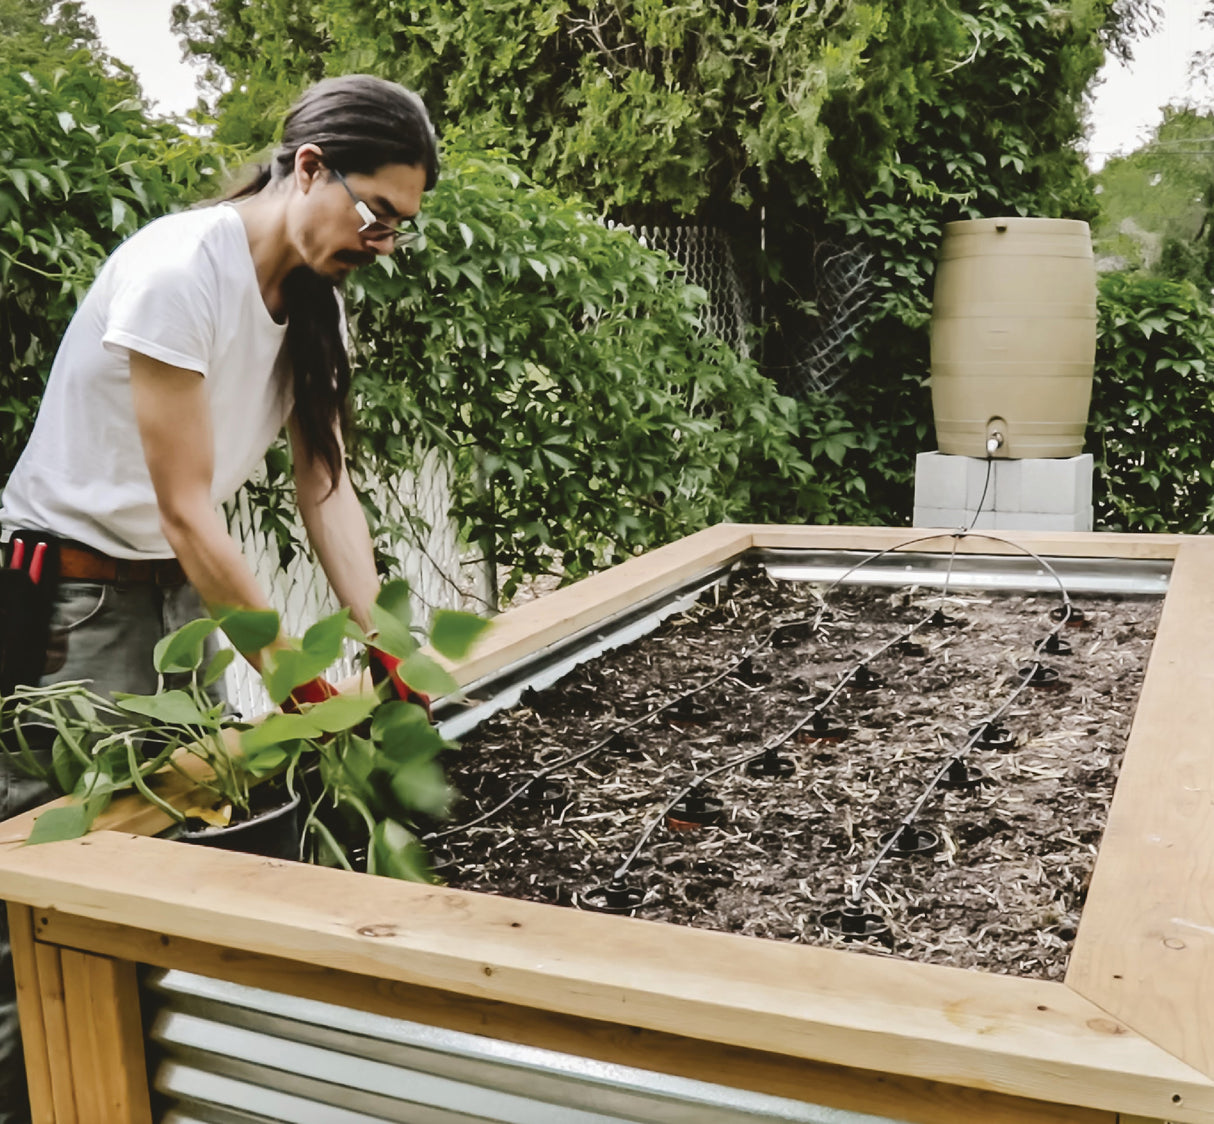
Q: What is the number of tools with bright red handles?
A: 2